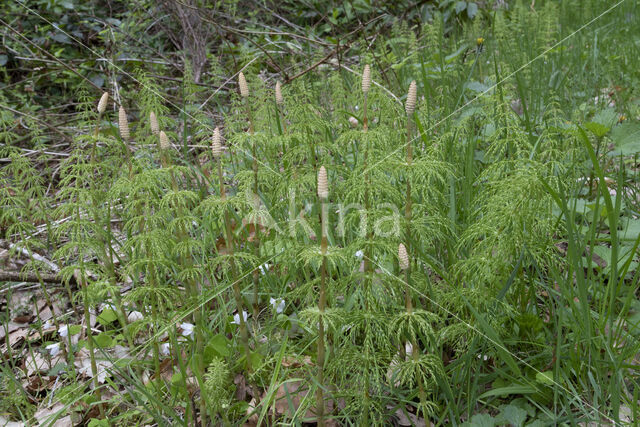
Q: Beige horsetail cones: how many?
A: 11